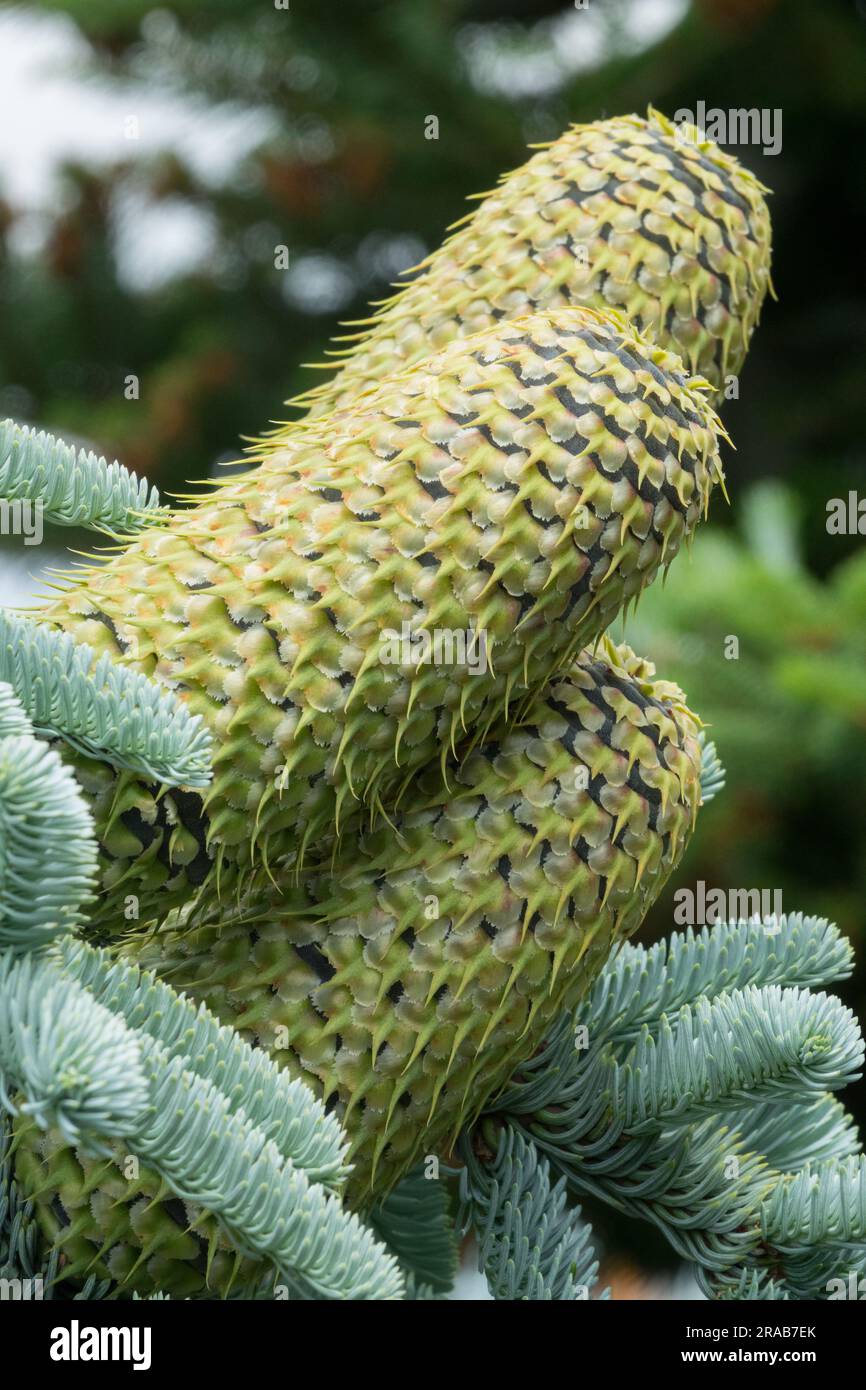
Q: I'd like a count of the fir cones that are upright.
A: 3